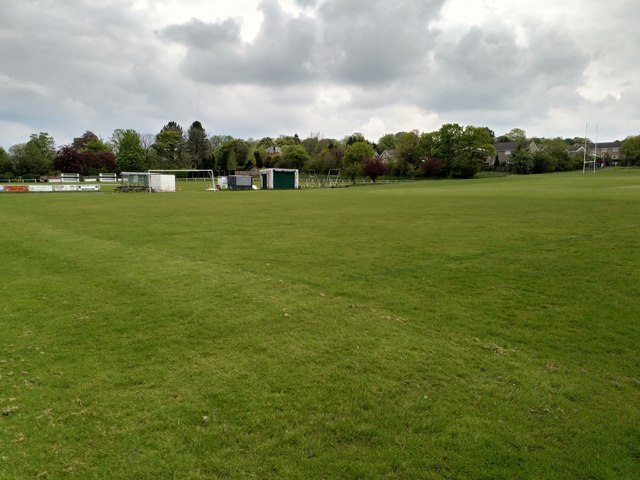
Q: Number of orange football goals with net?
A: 0